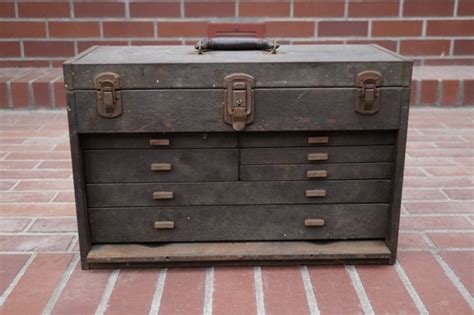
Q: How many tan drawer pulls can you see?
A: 9